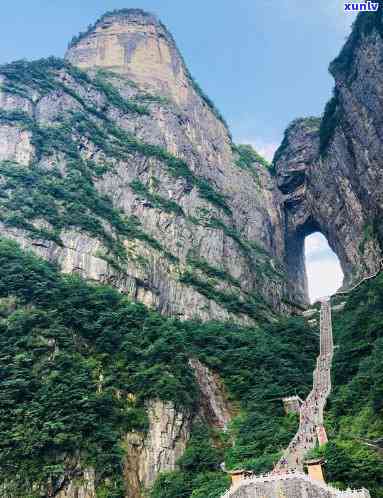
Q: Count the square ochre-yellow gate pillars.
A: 2